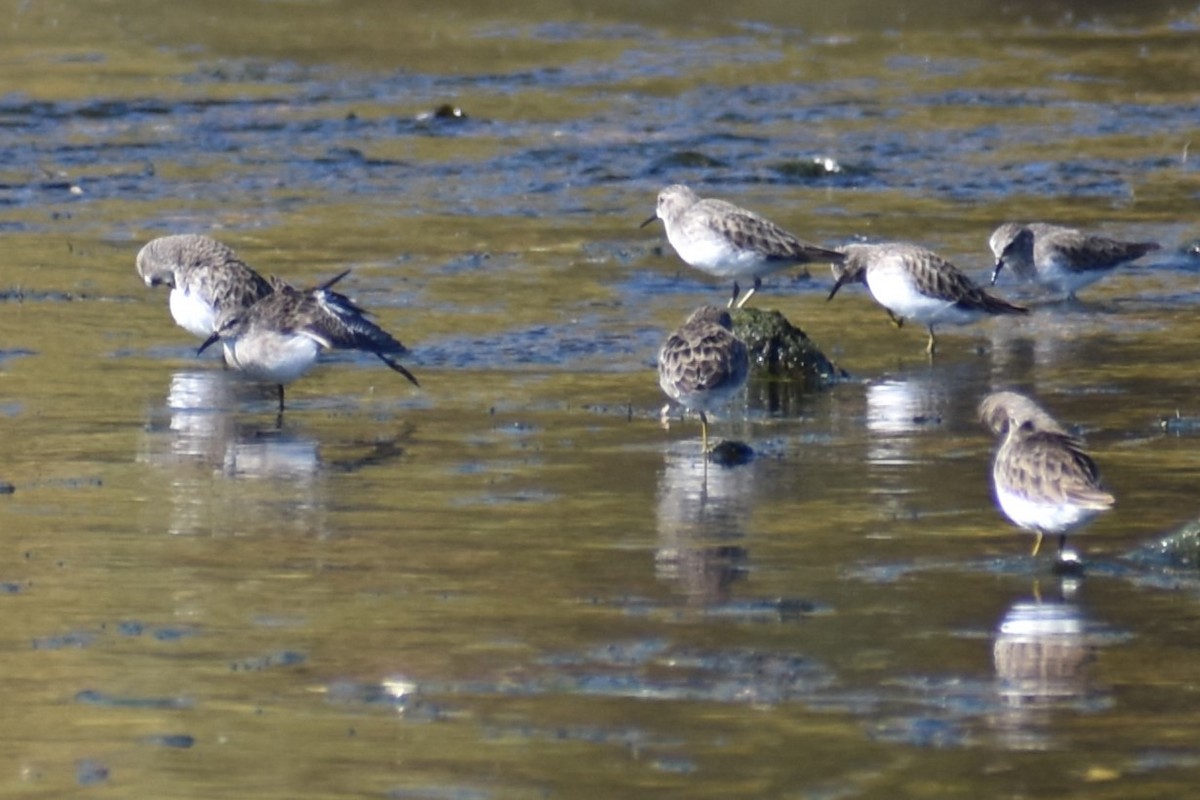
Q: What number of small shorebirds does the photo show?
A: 7